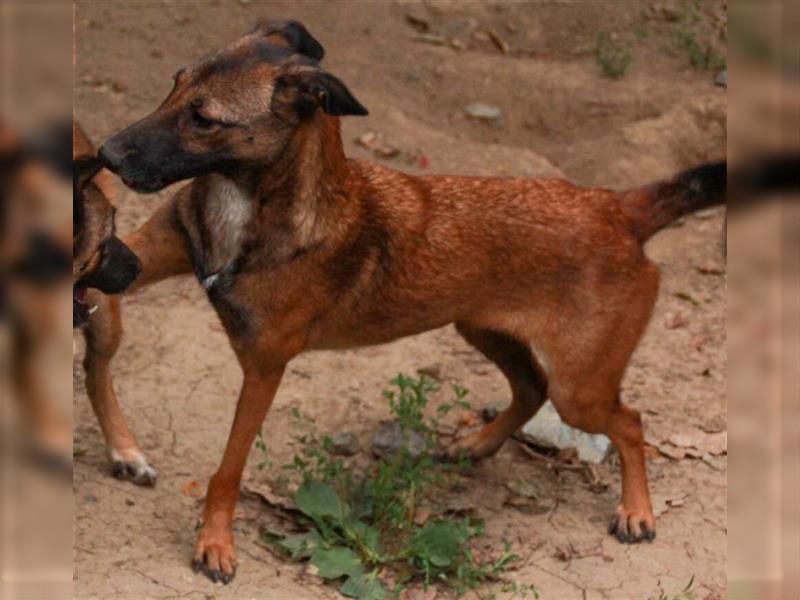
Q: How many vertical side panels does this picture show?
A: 2